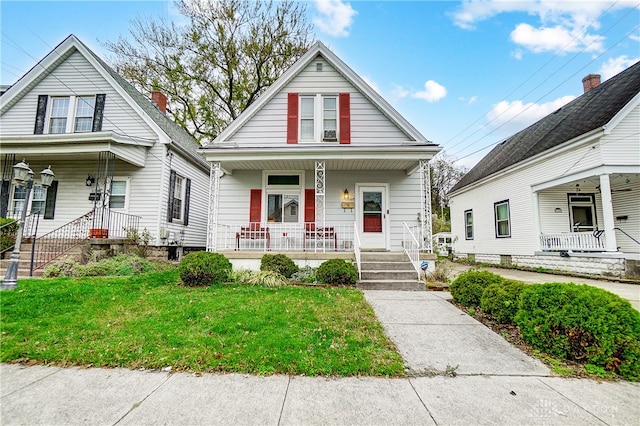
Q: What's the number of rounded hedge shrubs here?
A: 6